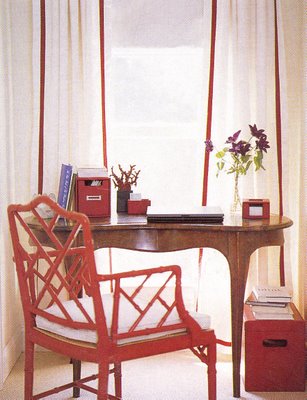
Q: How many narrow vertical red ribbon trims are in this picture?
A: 4